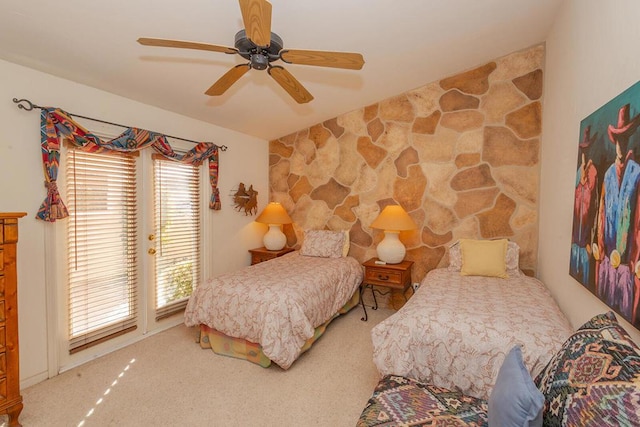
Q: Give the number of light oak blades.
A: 5